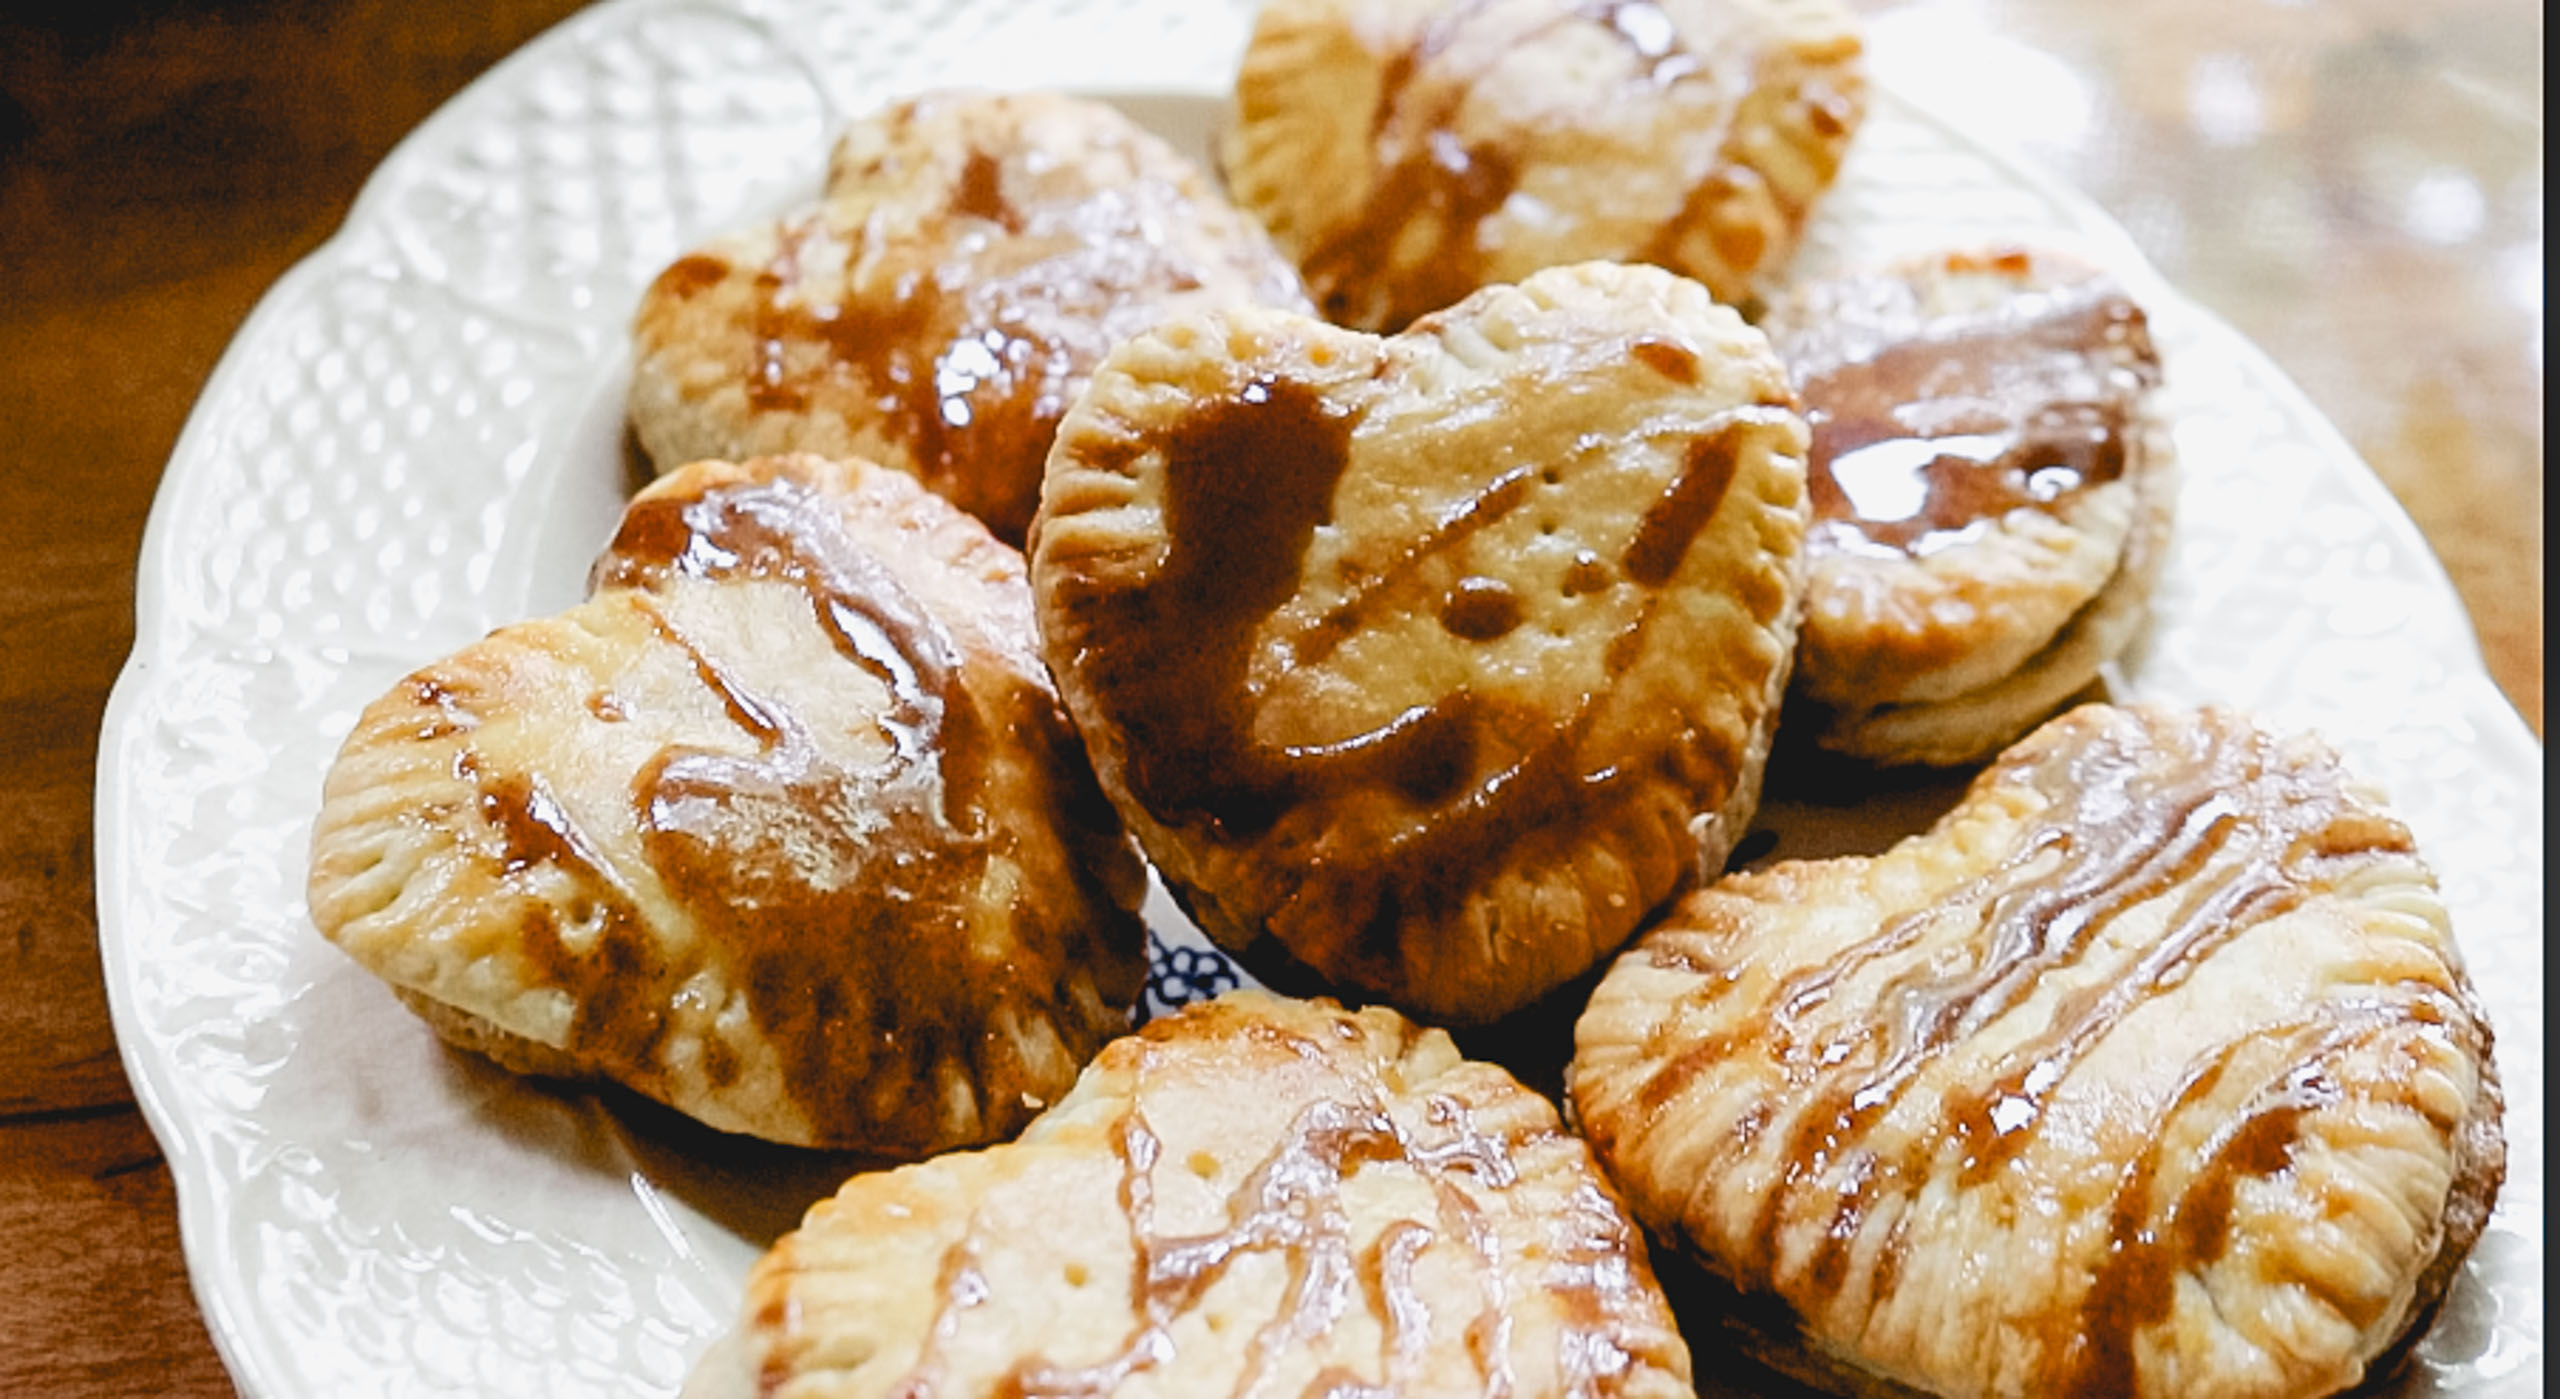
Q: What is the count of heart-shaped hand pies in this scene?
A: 7